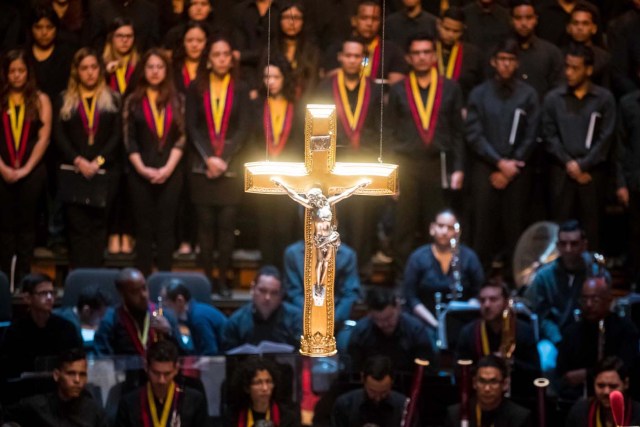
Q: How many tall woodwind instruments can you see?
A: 3